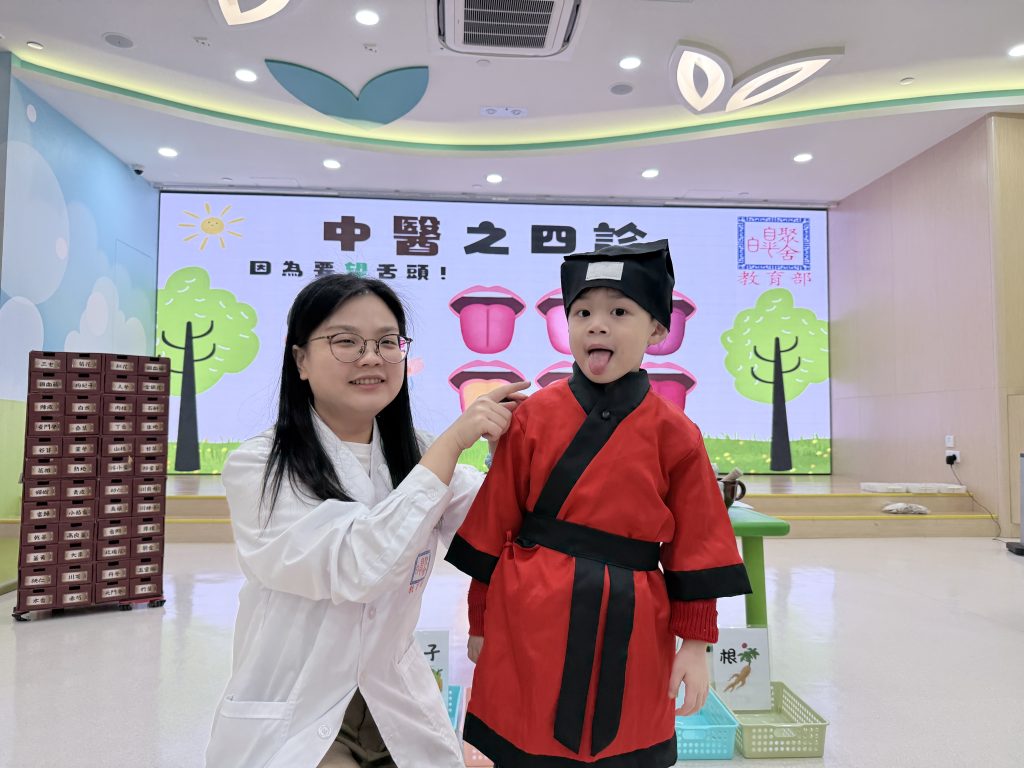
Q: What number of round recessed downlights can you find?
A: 9